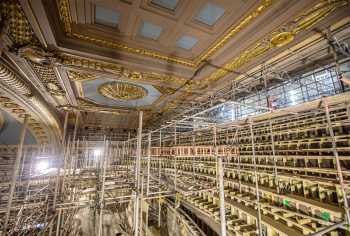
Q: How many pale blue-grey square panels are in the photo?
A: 5